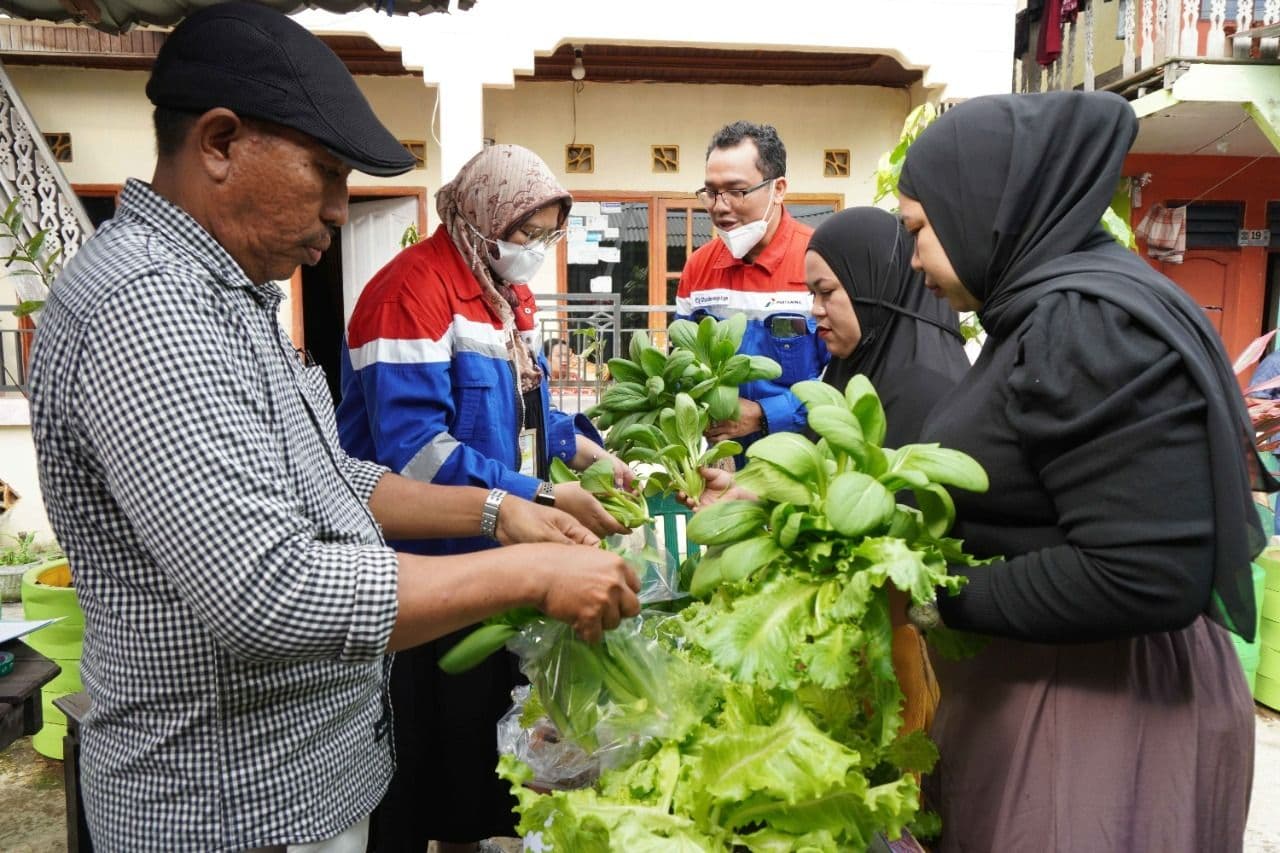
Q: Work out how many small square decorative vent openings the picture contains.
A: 5